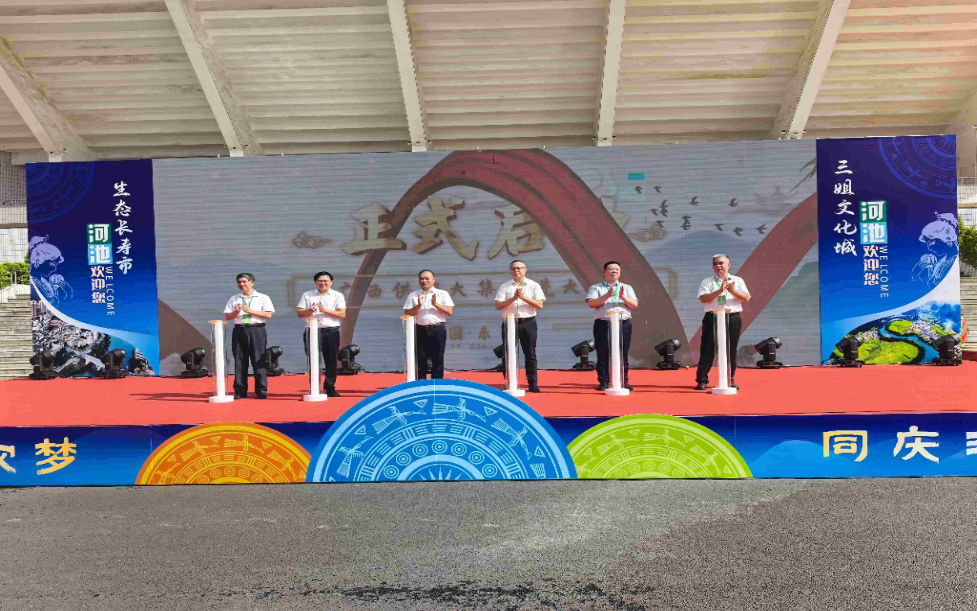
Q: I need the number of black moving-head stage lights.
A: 11